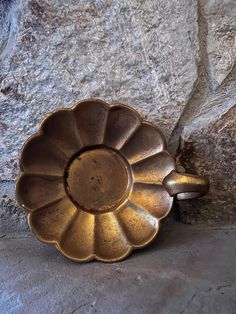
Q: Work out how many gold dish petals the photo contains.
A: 12